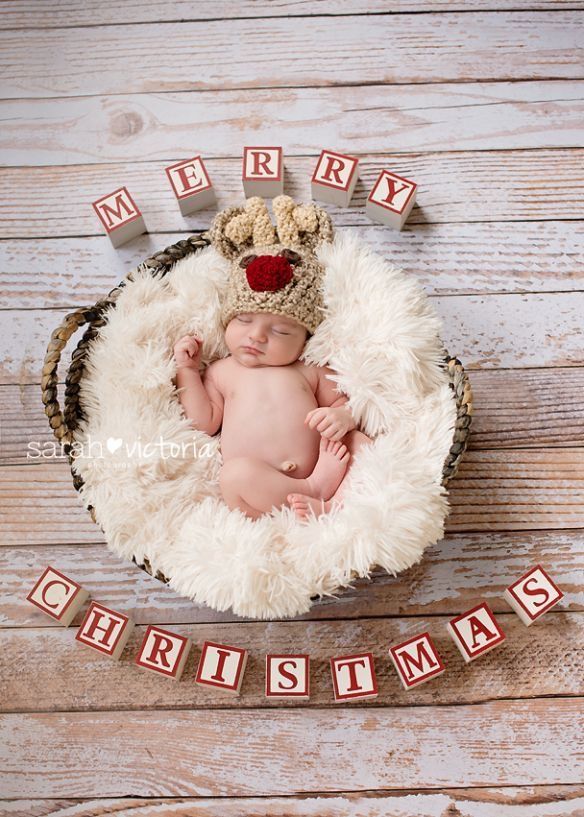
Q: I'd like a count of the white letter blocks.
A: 14